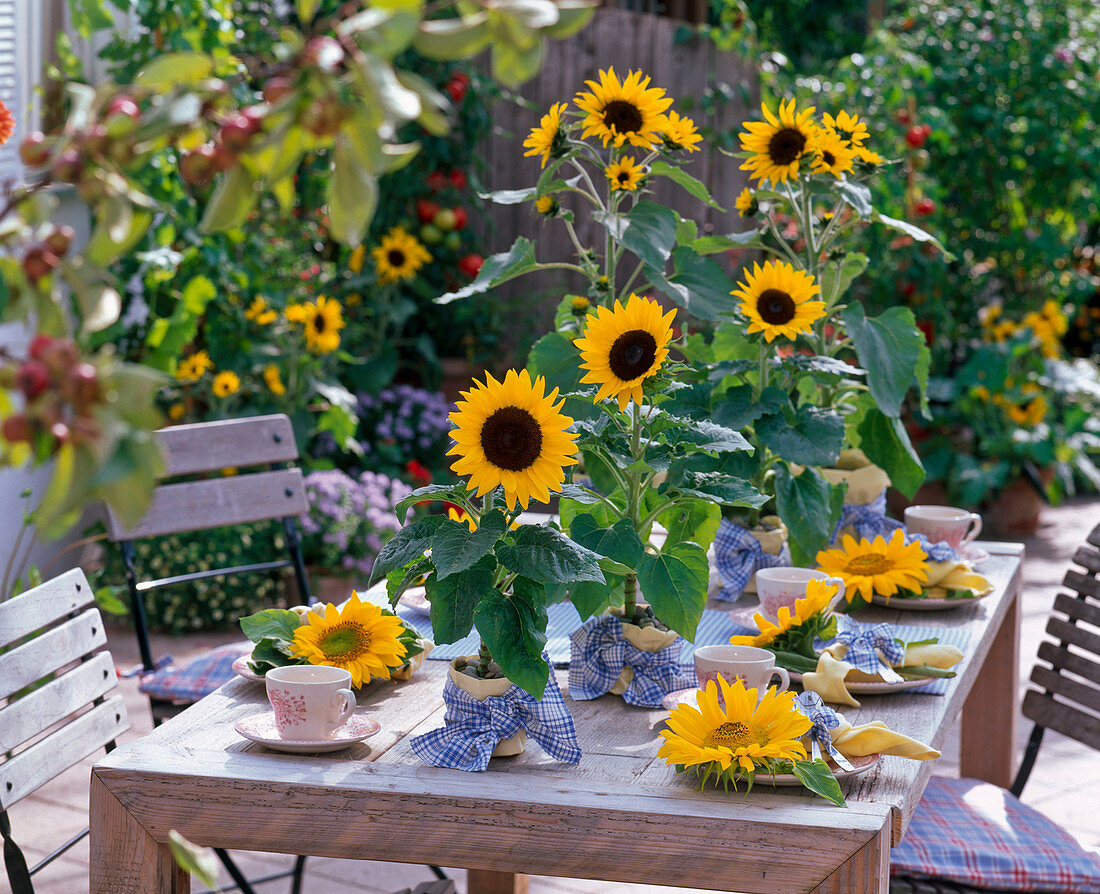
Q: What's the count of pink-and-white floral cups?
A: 4